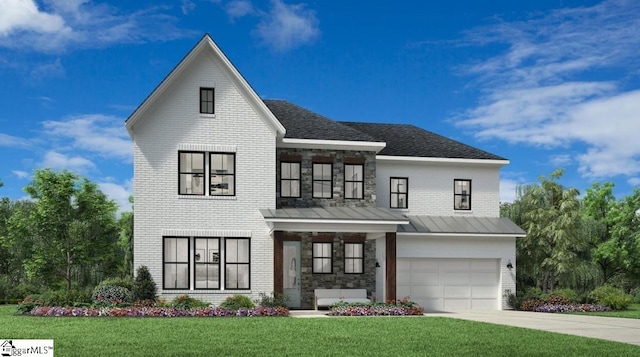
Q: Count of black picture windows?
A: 13